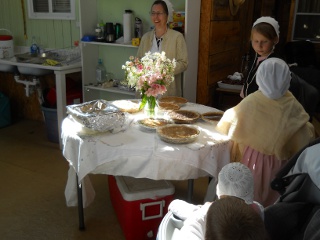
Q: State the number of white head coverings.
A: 4